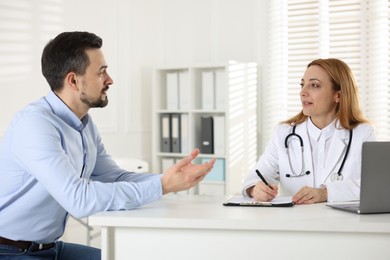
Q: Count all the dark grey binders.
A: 3